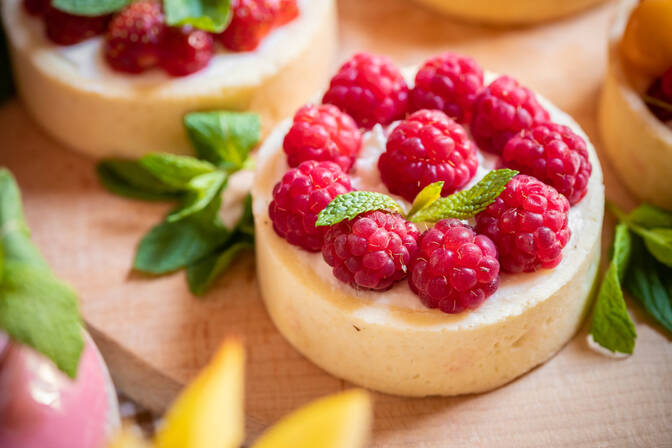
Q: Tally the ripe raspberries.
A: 10